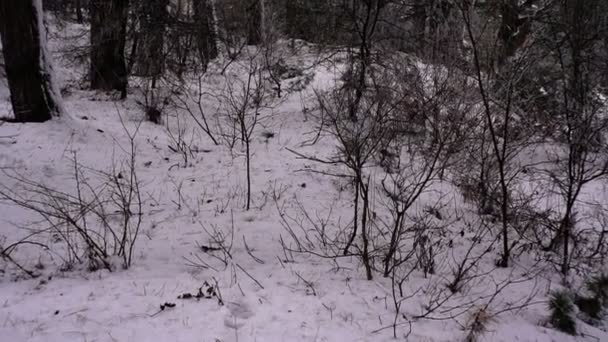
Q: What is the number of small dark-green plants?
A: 2